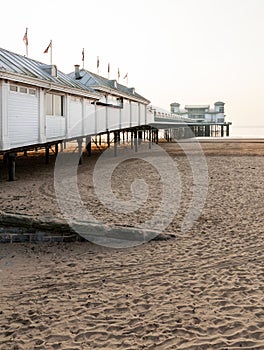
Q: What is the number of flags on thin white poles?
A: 7